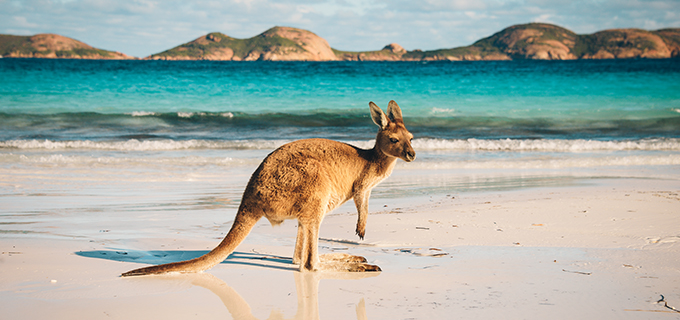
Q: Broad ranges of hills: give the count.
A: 3